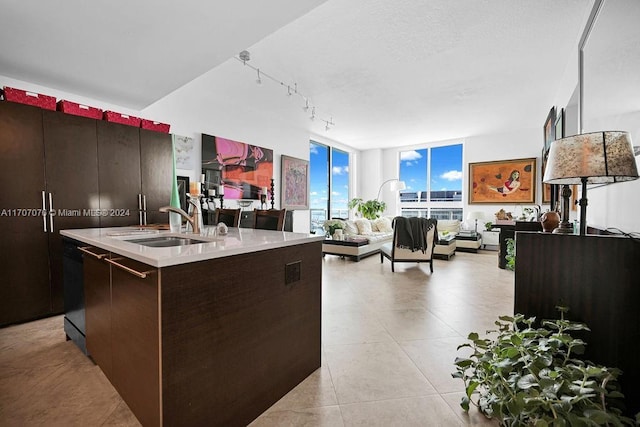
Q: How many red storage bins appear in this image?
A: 4